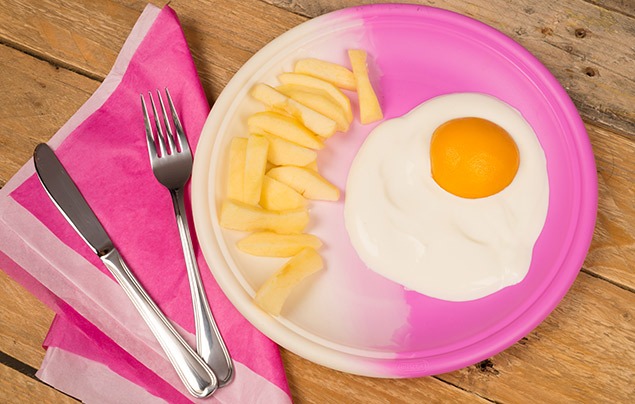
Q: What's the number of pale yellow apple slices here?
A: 14